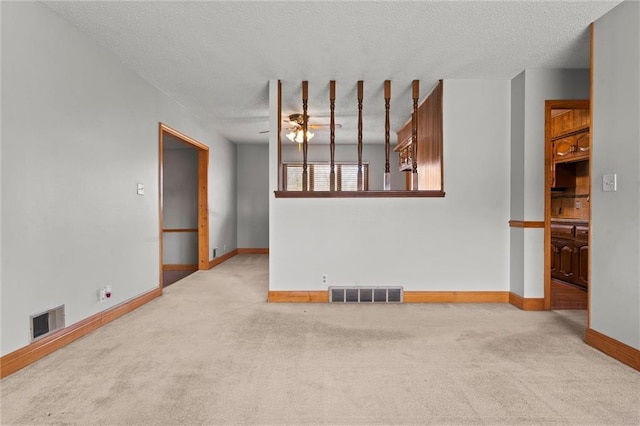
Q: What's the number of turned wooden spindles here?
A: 5